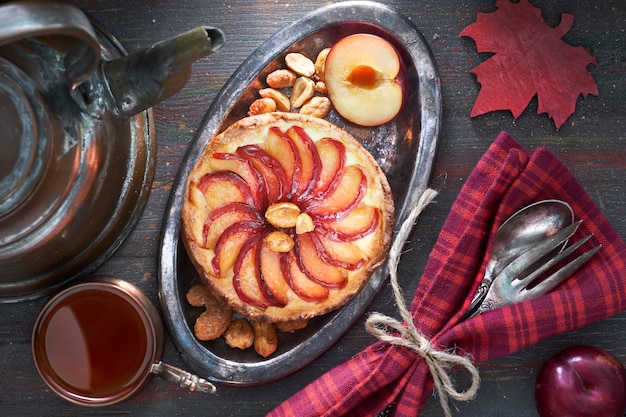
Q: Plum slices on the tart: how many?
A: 15